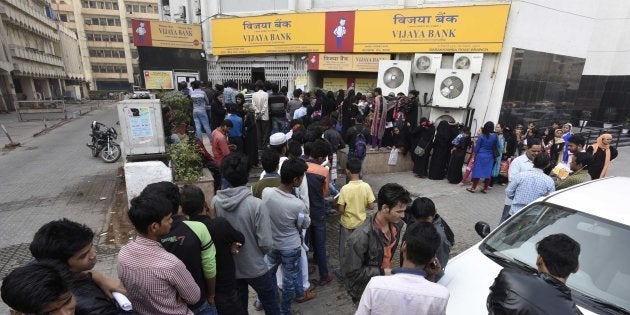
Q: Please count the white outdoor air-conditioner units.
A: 5